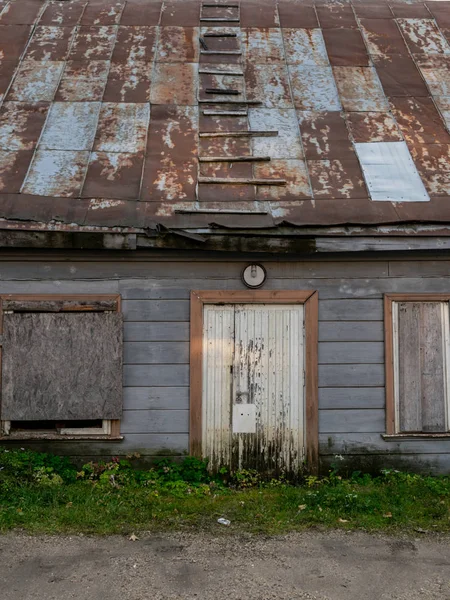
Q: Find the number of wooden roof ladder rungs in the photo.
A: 12